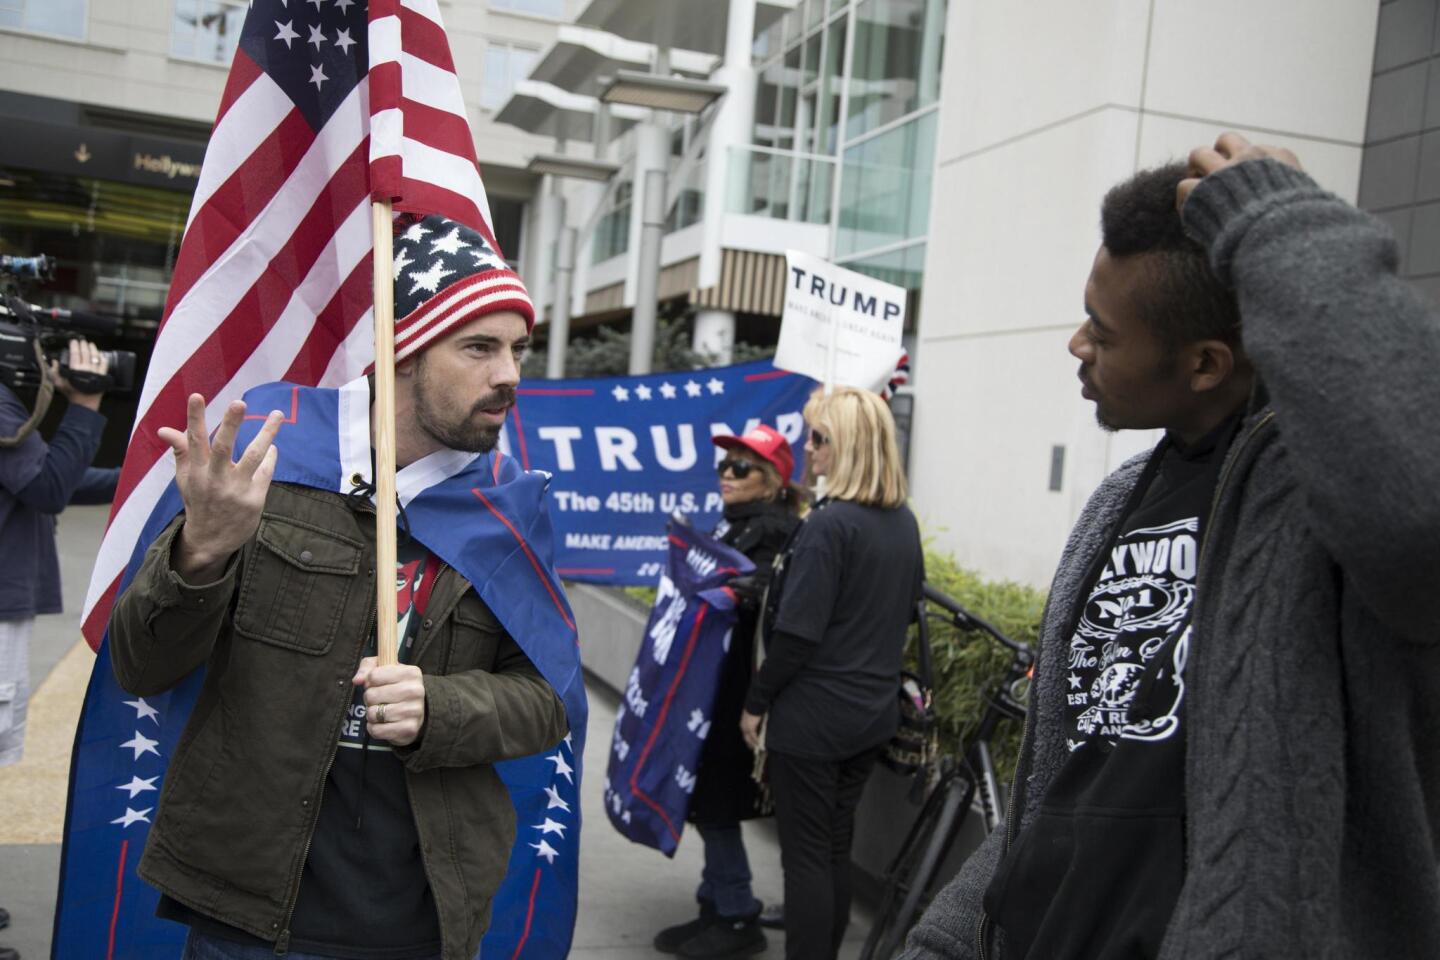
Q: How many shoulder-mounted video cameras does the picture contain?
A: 1